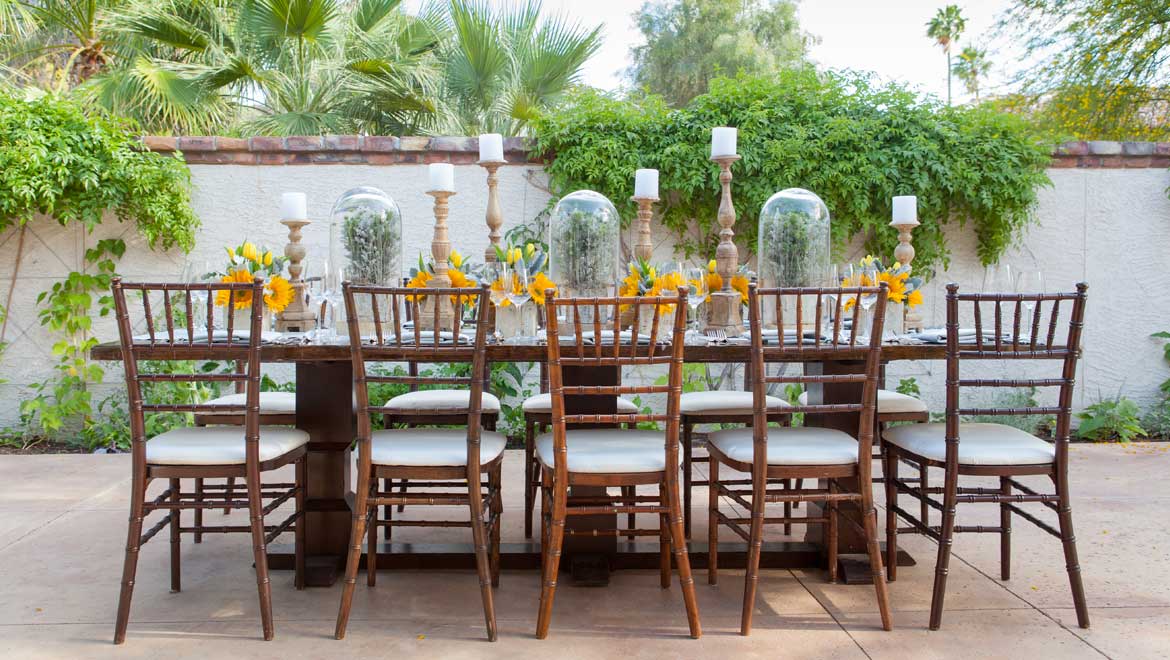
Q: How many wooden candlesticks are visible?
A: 6